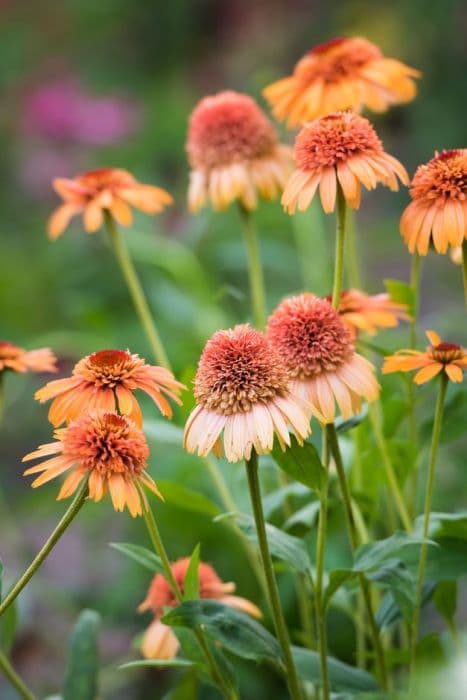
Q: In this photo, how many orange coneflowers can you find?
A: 13